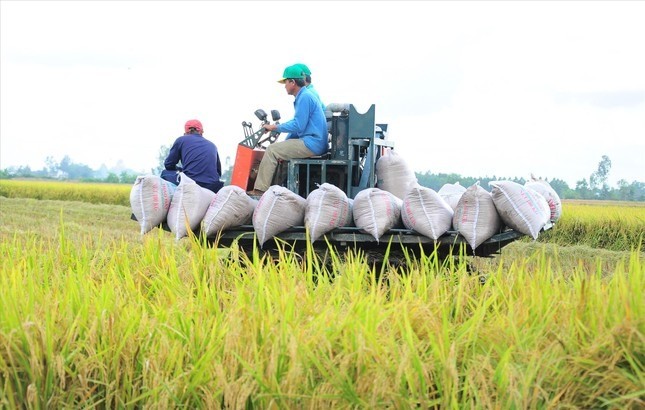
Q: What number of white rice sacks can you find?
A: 12